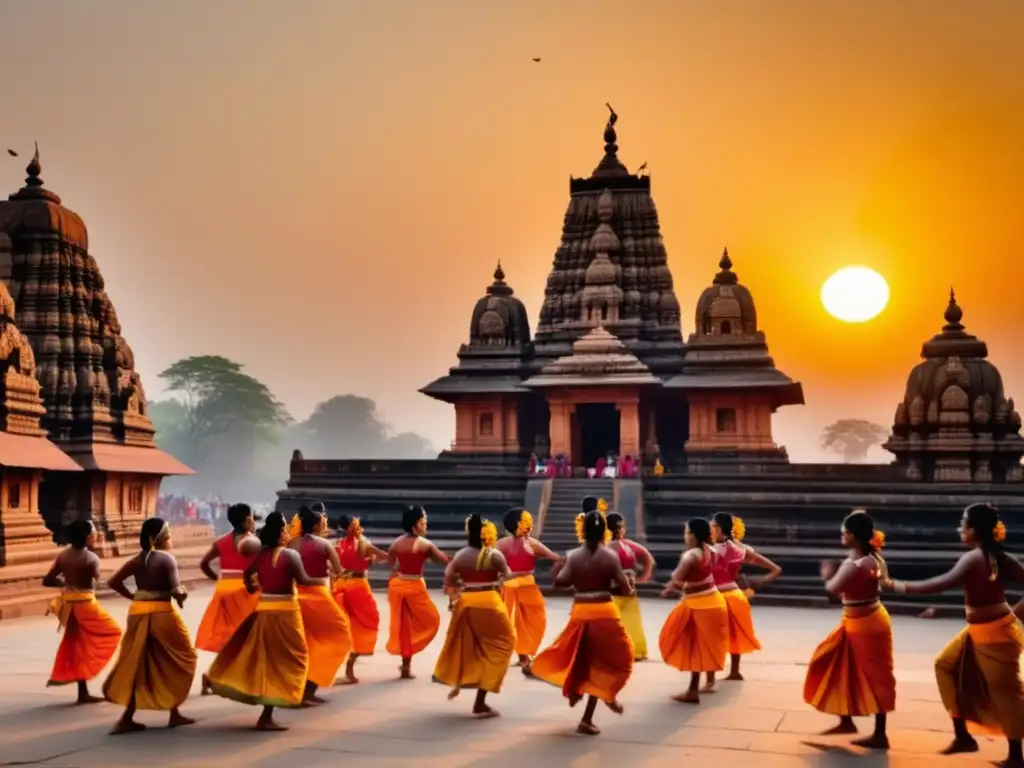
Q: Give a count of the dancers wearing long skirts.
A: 15